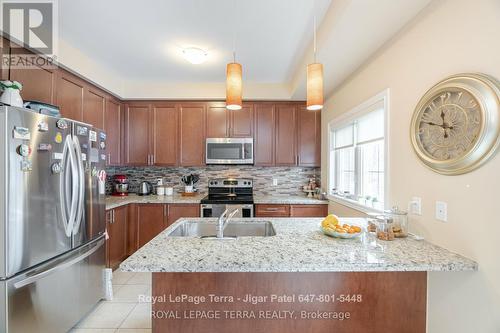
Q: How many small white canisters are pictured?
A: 2